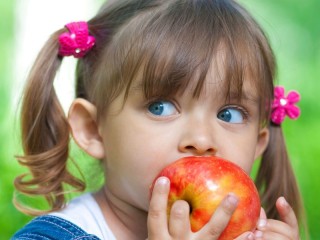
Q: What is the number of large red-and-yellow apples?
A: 1